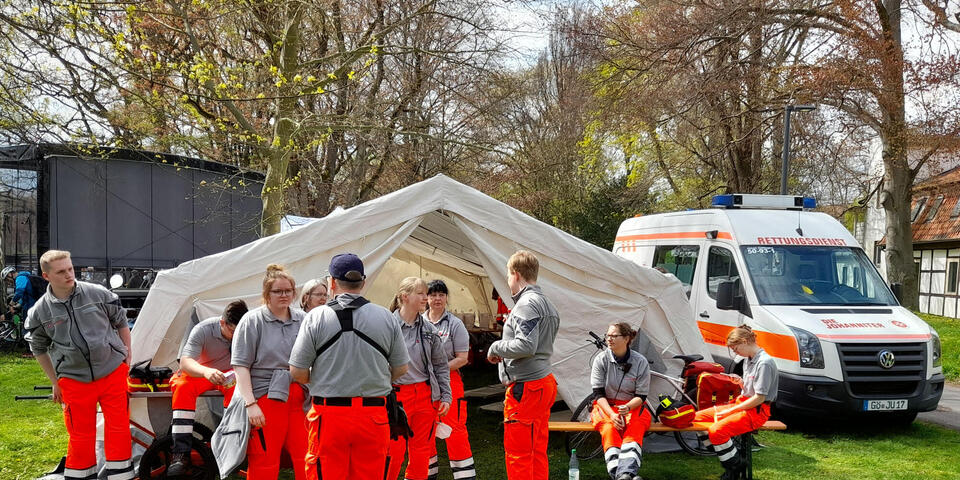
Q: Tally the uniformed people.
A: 10